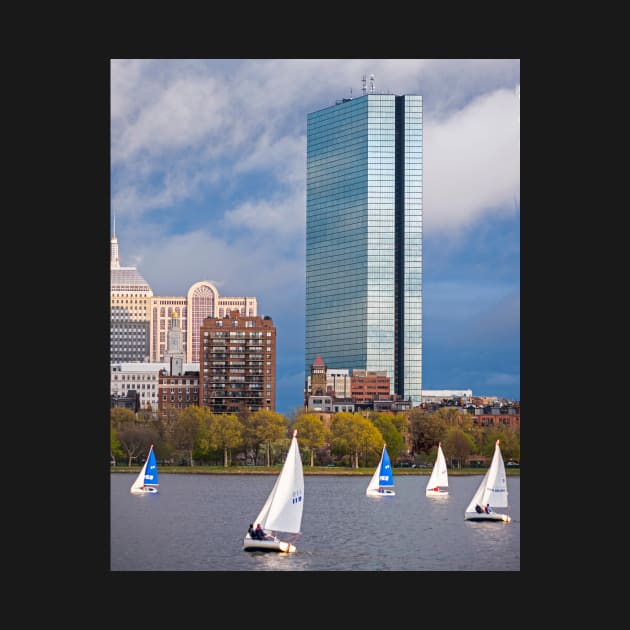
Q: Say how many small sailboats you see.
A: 5